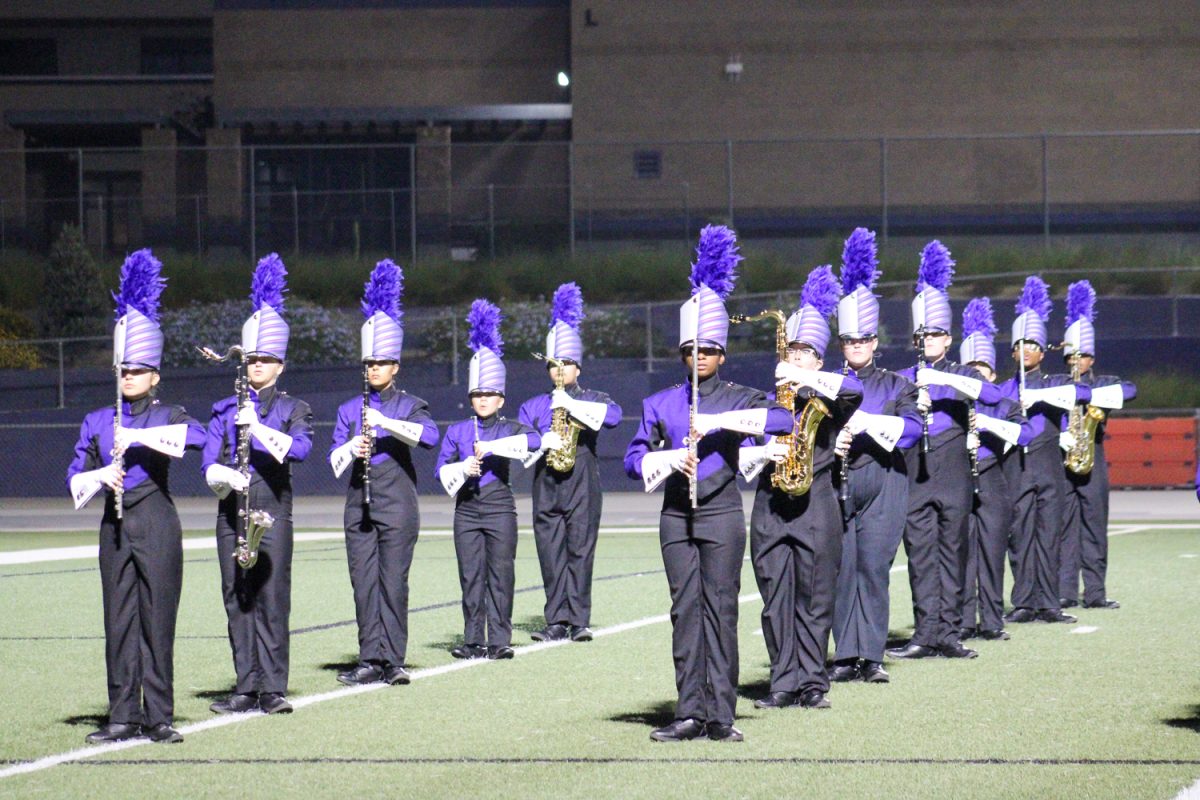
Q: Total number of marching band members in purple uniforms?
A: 12